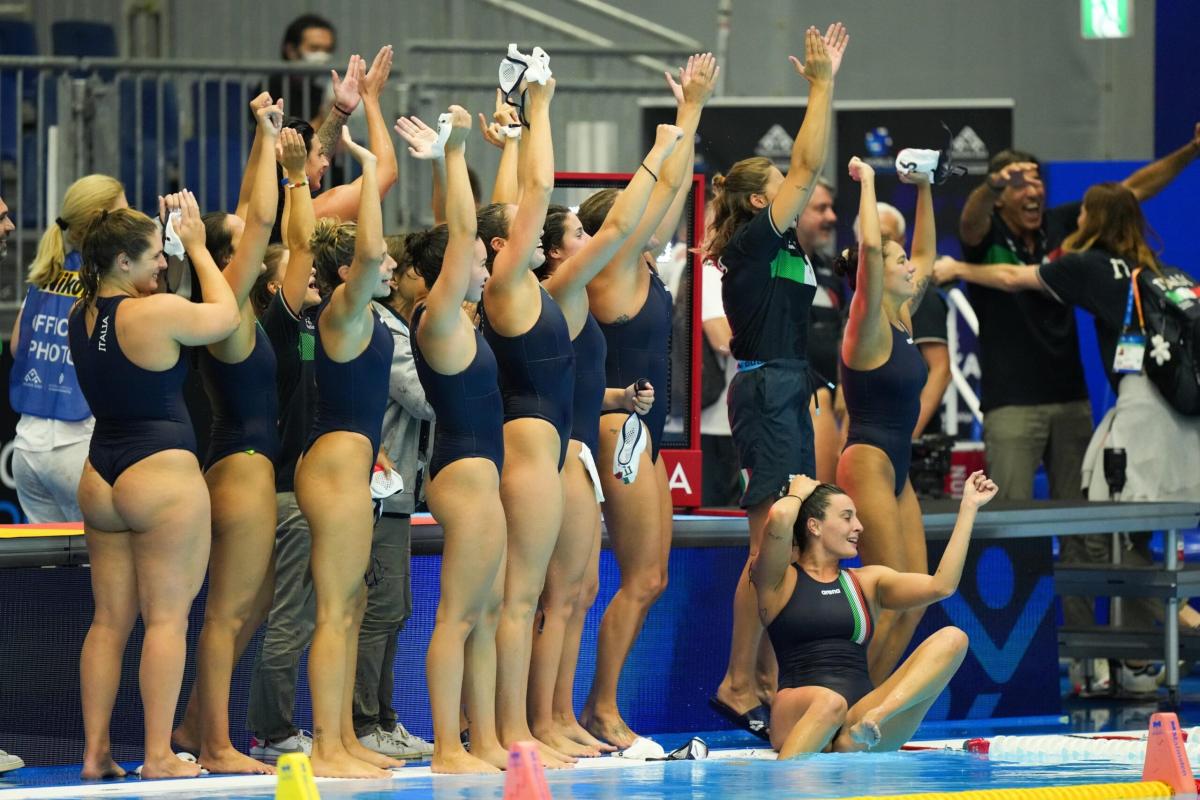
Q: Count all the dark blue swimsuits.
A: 9